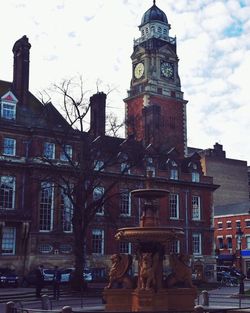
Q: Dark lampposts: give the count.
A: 1